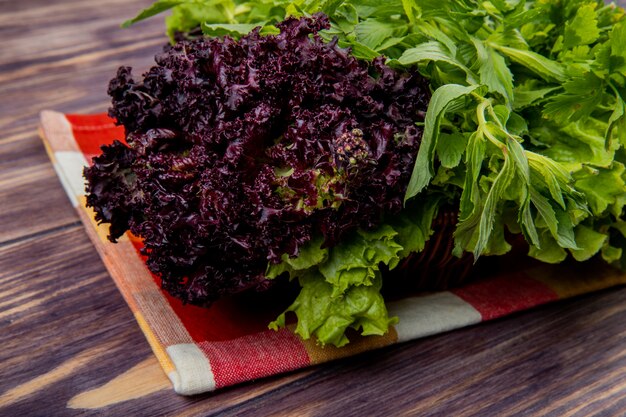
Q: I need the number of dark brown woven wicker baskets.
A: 1